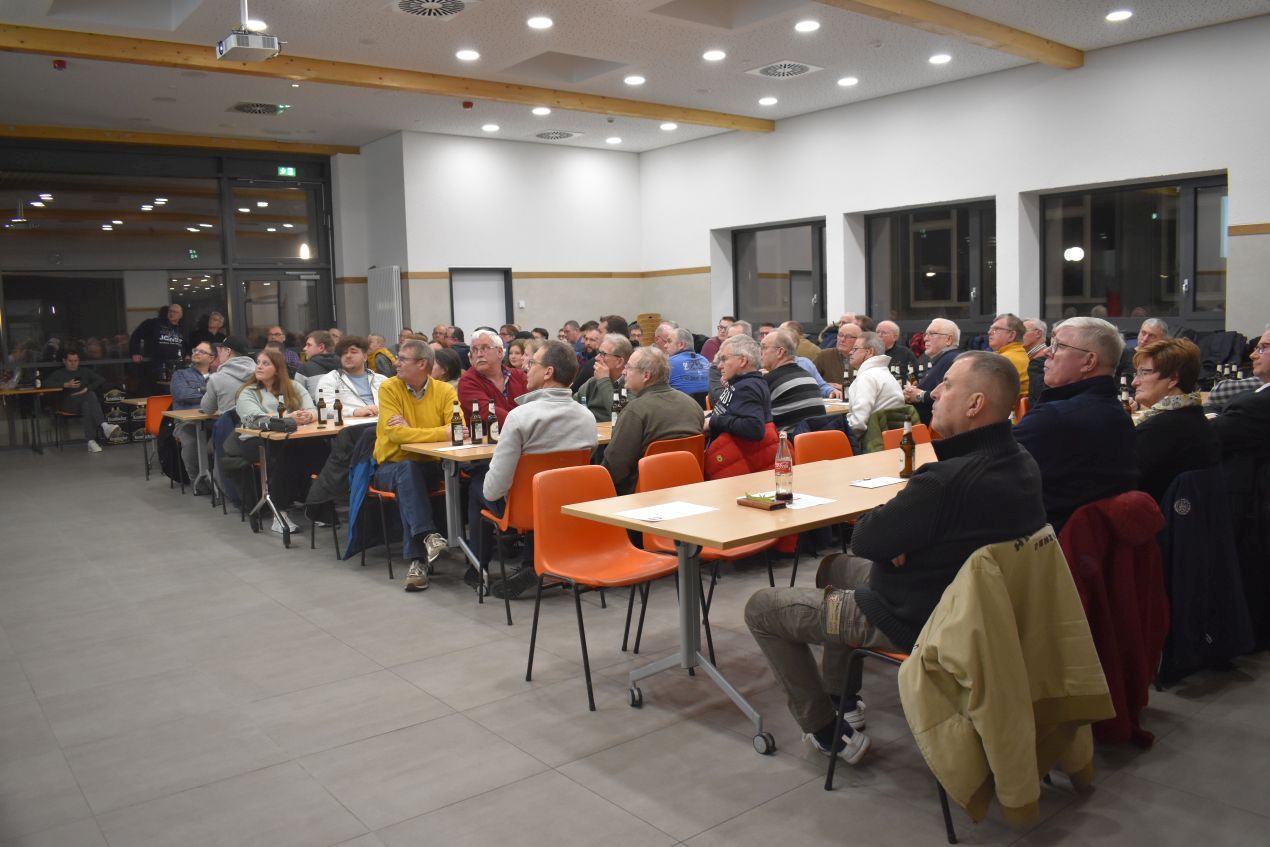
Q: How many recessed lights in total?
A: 14